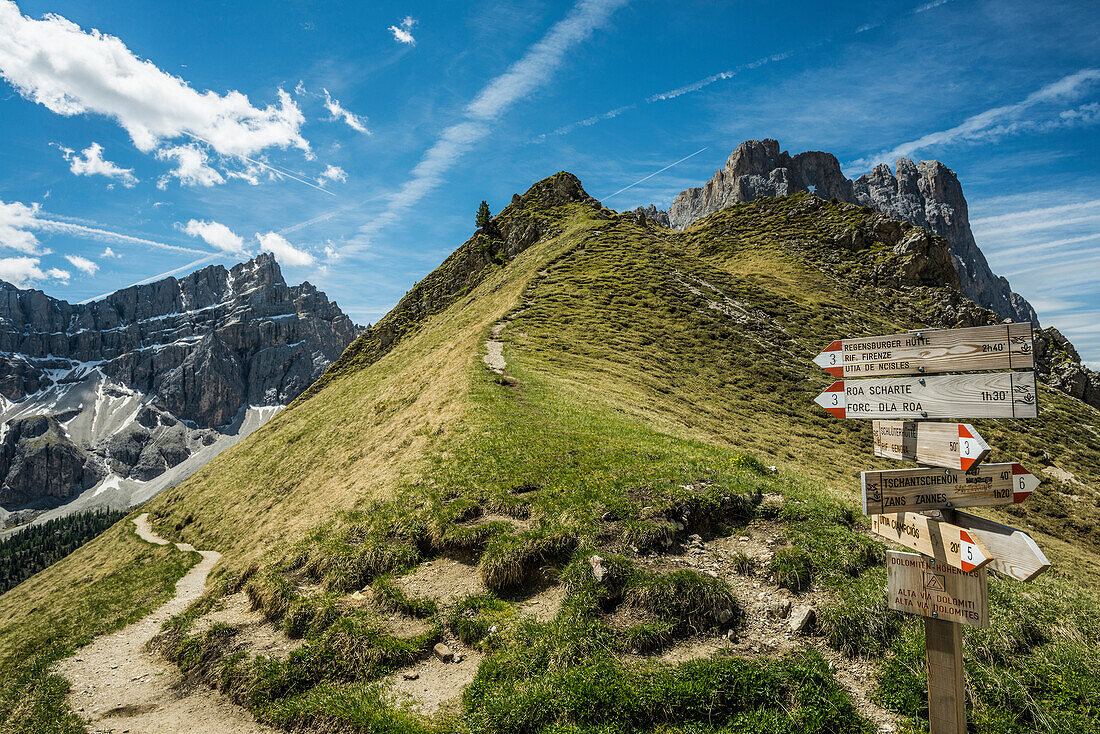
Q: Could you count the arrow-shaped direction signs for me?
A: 6